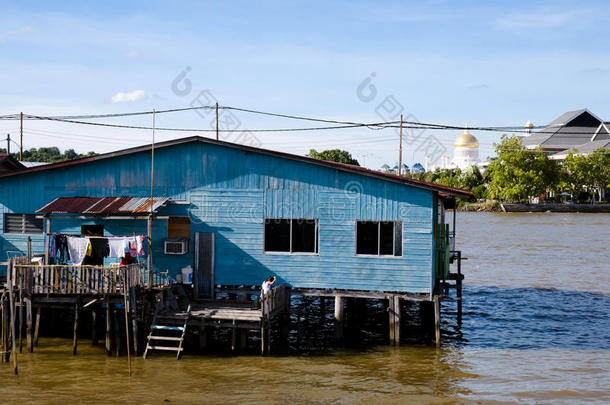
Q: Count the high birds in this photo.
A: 0